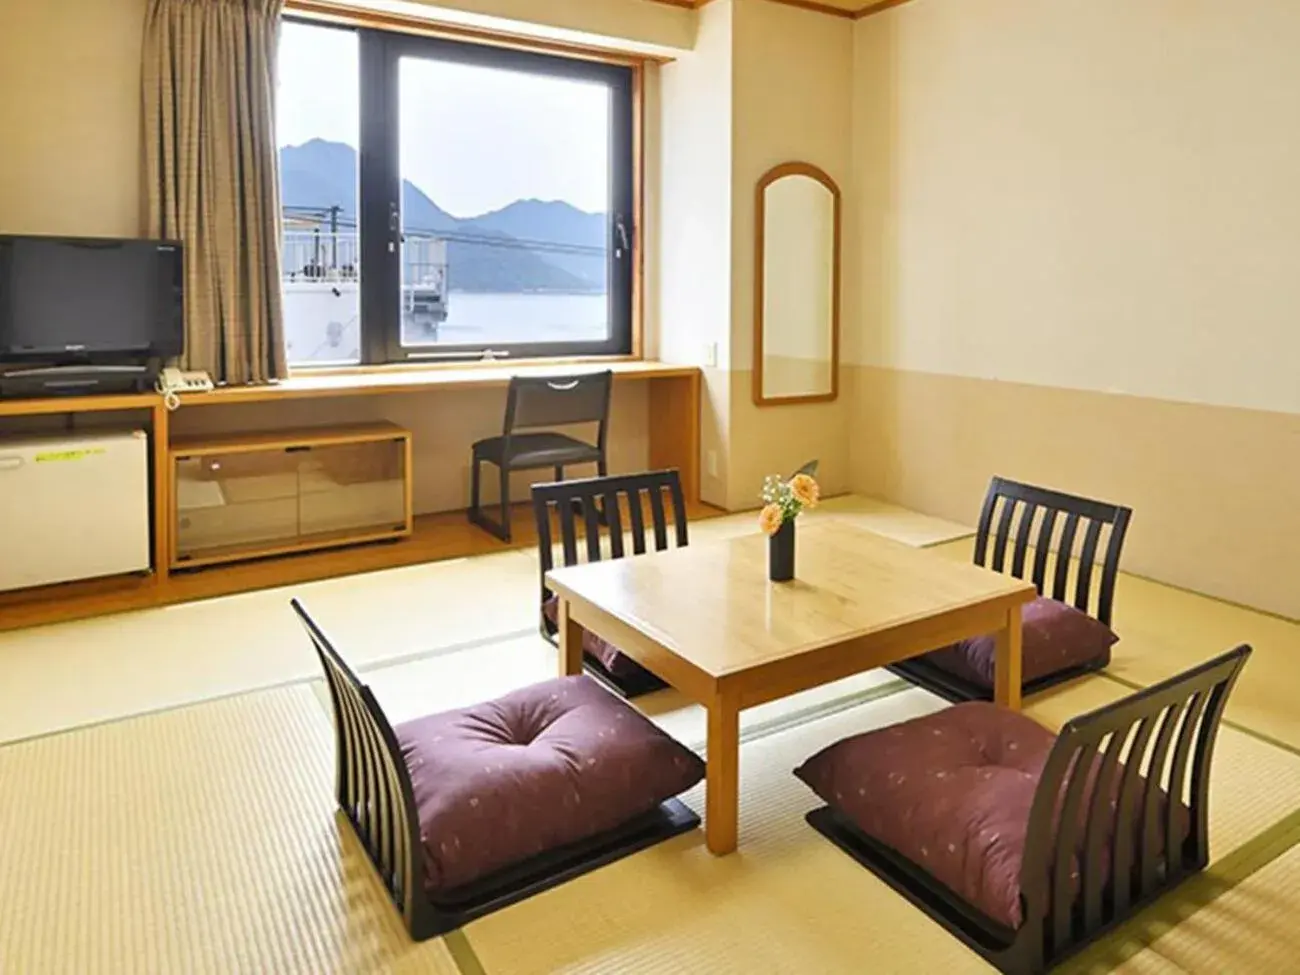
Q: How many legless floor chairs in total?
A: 4